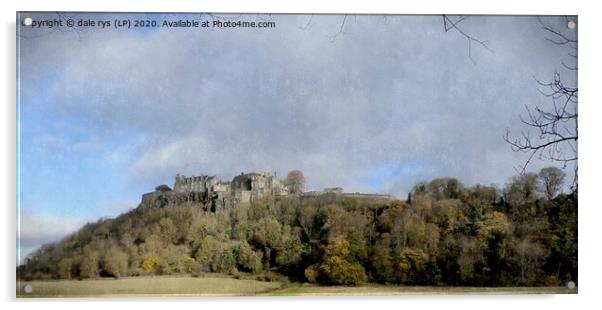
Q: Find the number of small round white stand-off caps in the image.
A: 4